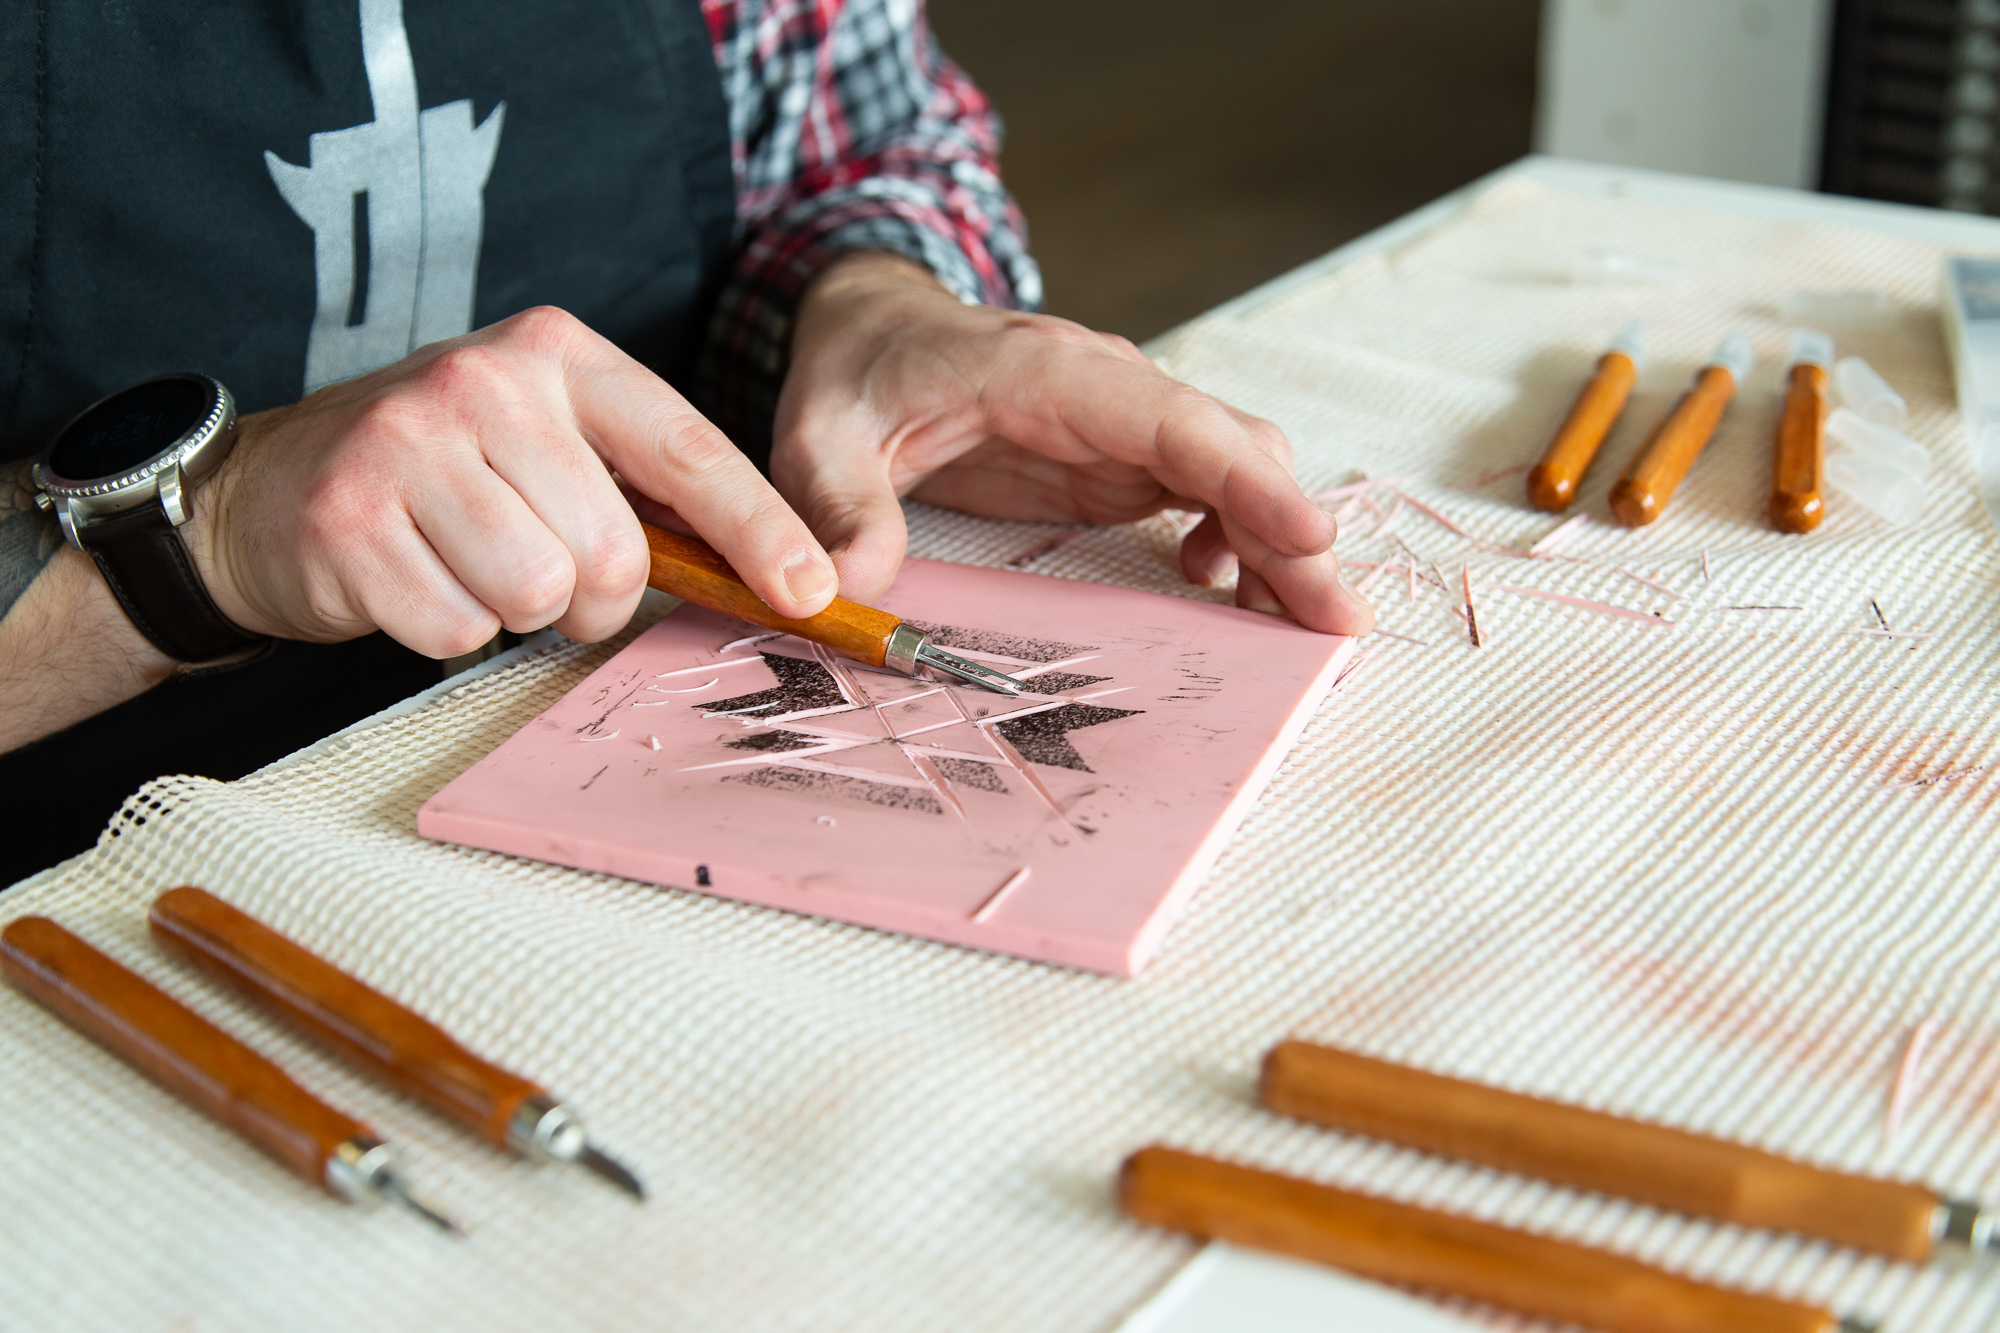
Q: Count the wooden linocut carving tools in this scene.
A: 8